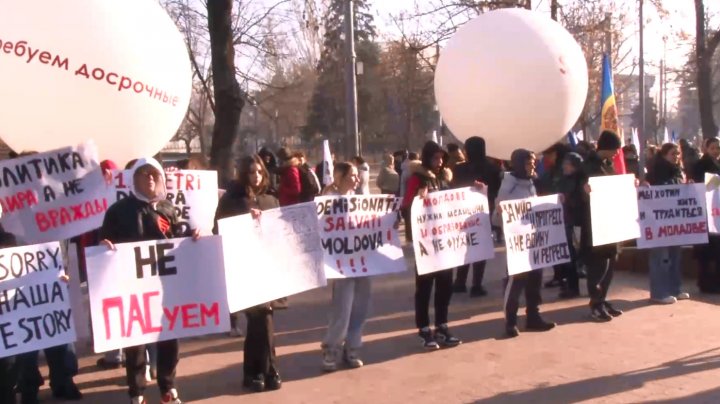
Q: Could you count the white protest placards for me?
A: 11